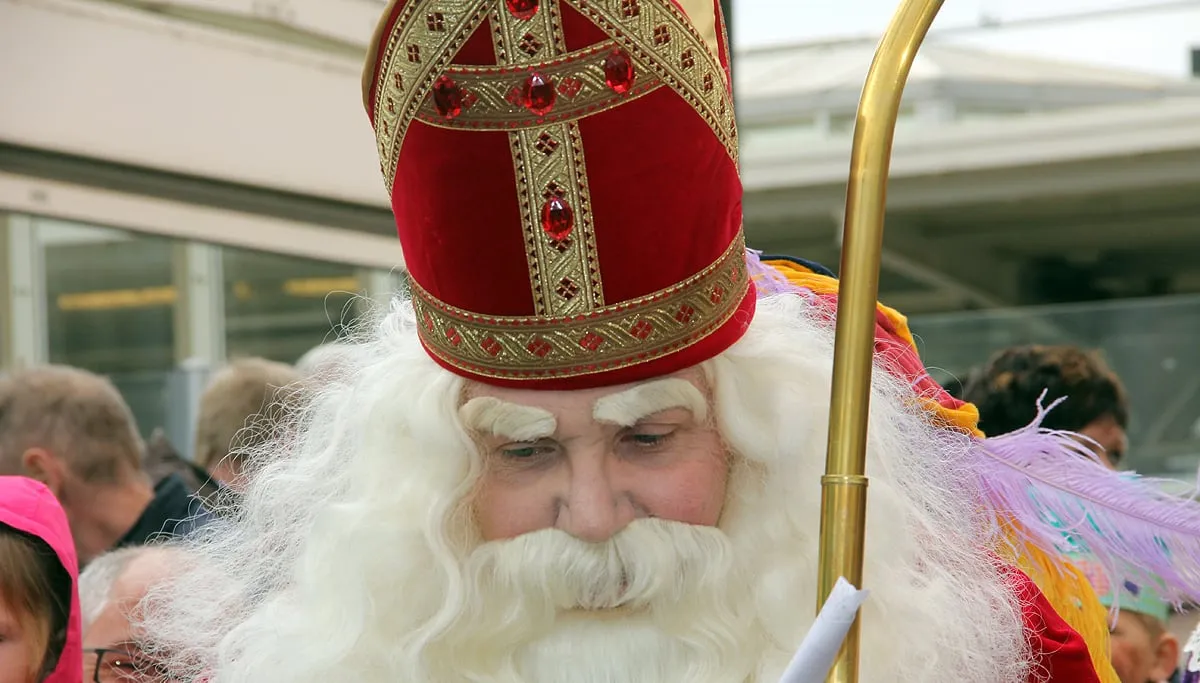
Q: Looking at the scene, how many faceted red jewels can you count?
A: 5